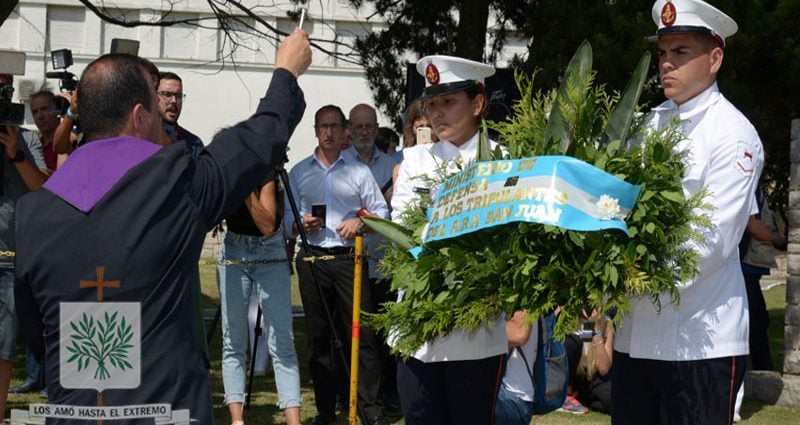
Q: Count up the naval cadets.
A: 2